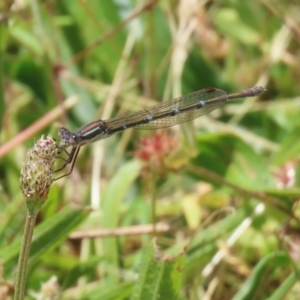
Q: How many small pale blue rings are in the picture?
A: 4